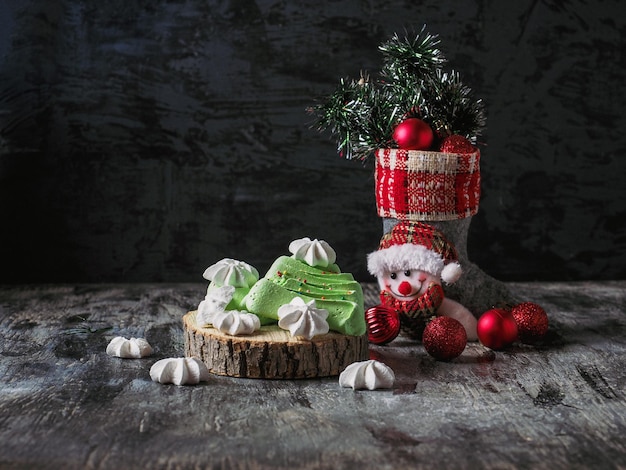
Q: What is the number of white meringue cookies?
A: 8